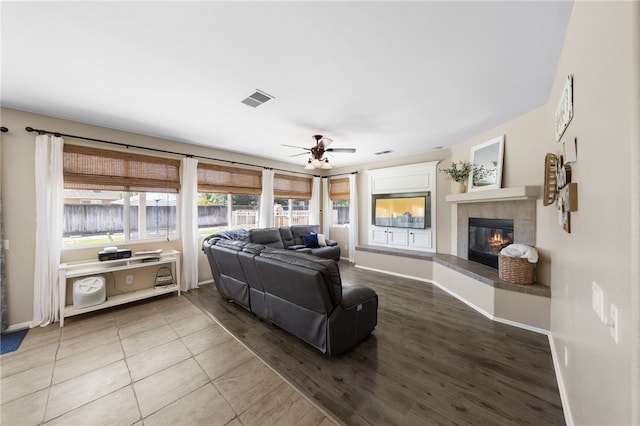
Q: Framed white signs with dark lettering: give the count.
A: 1